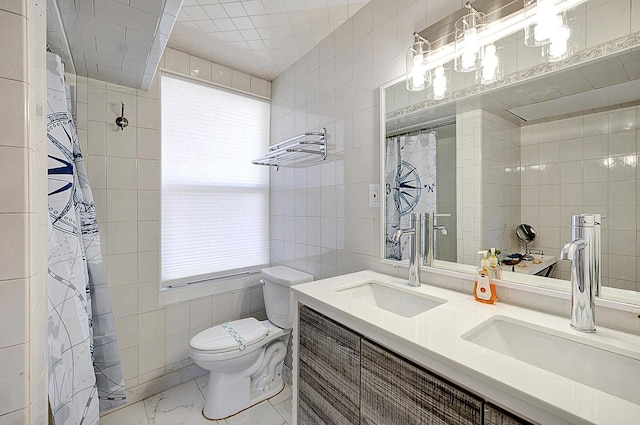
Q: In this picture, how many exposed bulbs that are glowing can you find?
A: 3